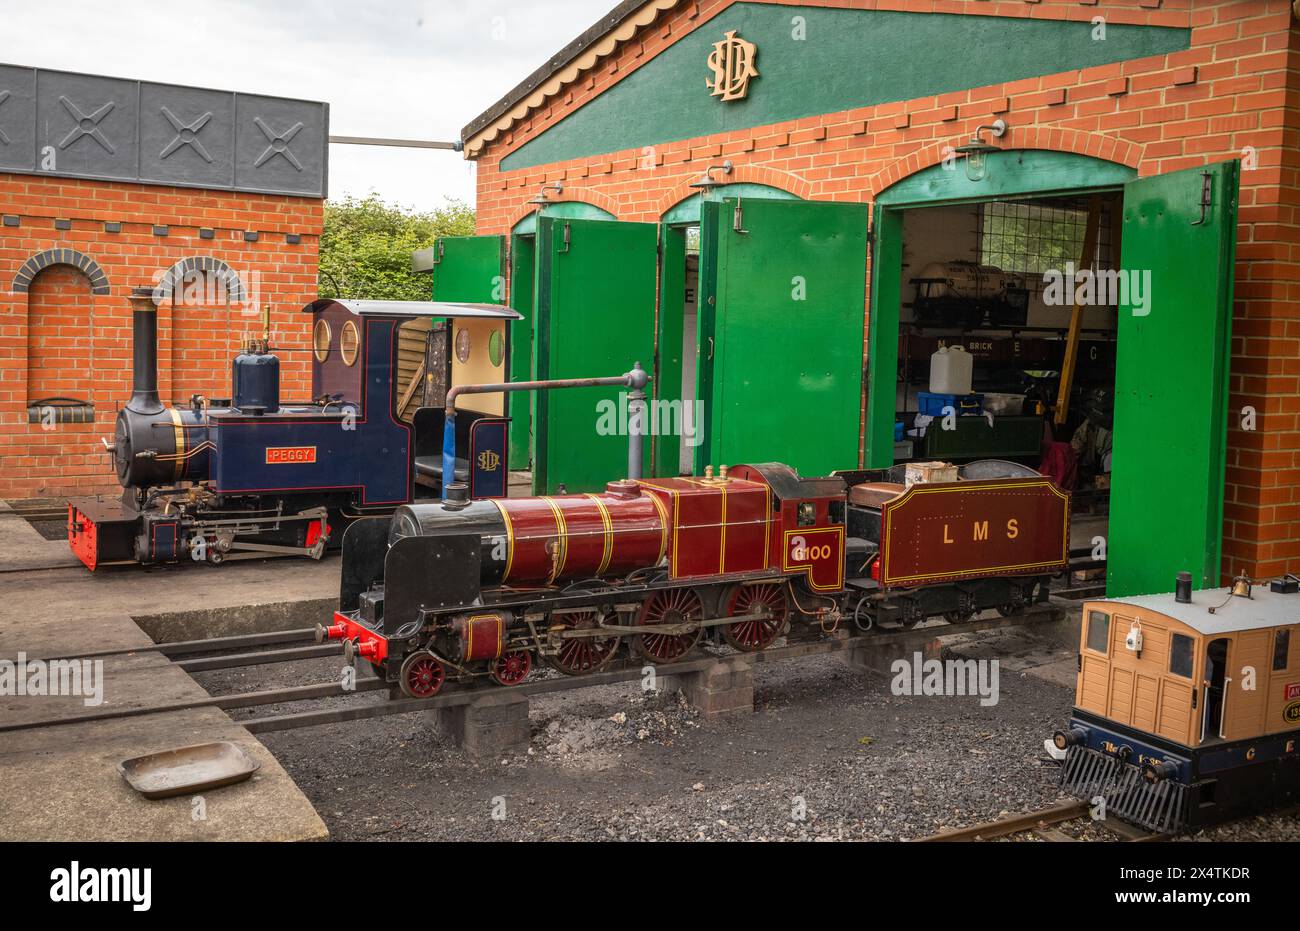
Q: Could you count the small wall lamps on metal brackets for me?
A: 3